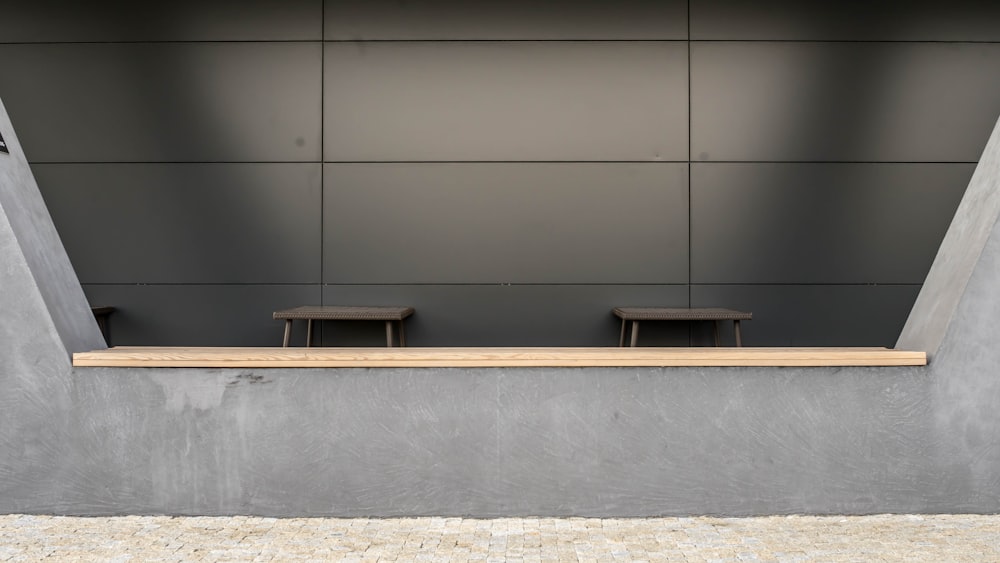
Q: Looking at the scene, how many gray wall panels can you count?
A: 12